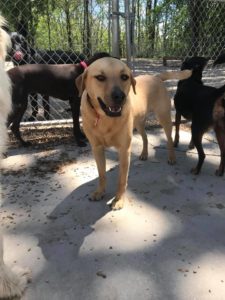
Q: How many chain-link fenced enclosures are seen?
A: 1